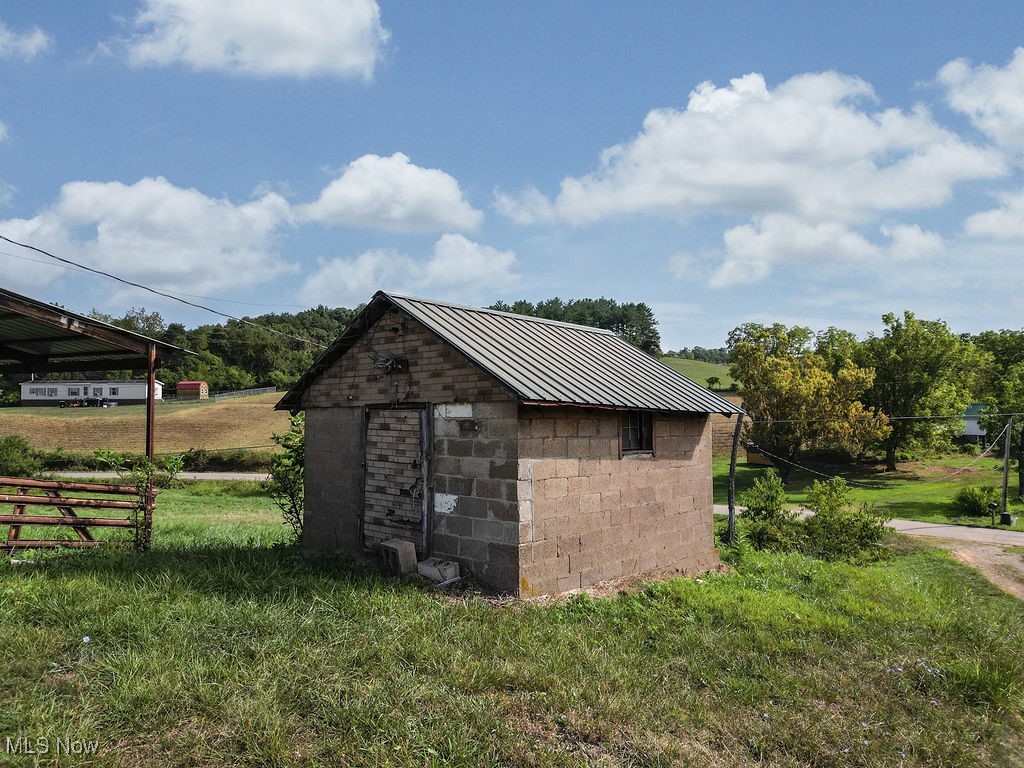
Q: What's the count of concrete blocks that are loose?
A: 2